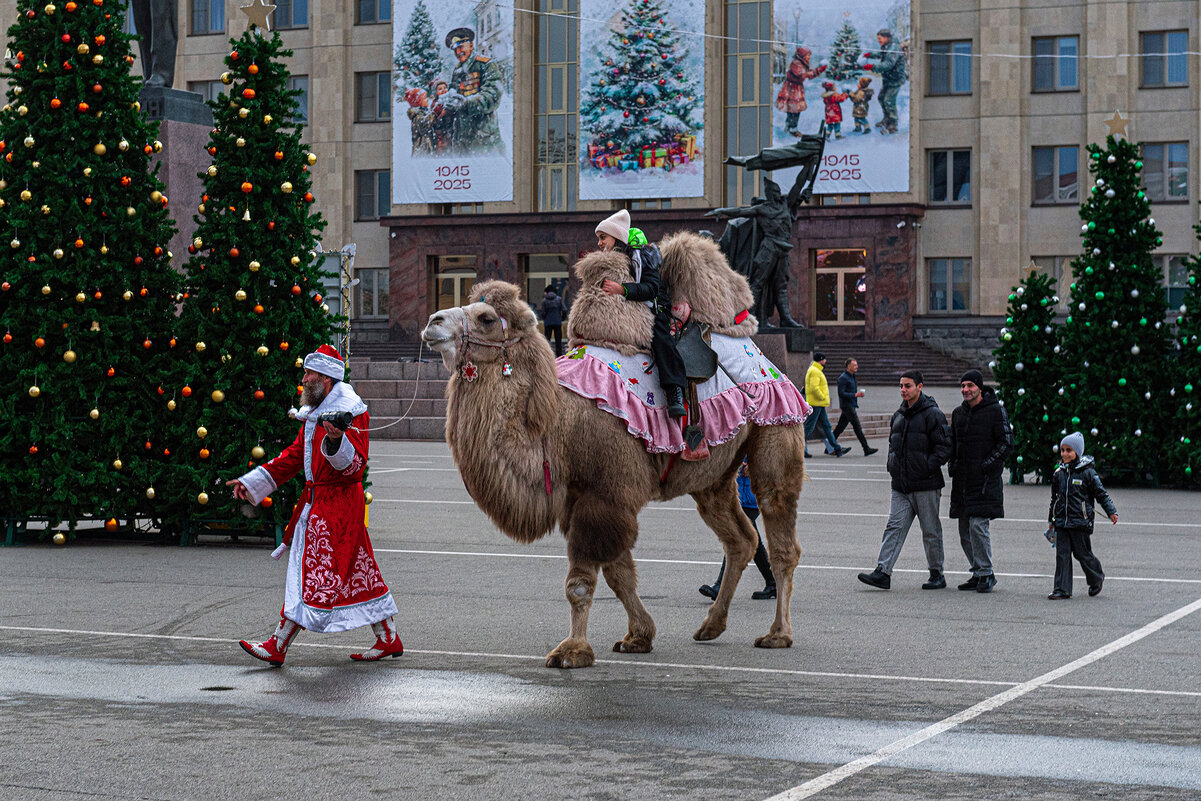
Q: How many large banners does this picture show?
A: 3